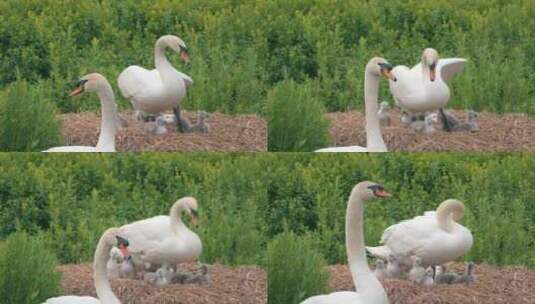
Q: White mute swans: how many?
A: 8